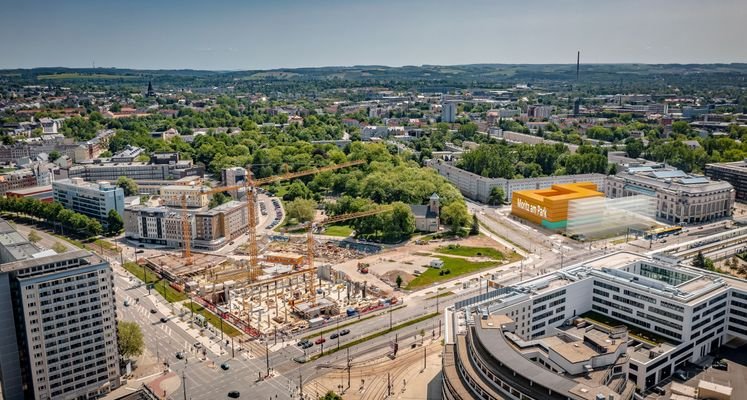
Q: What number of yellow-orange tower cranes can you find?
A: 3